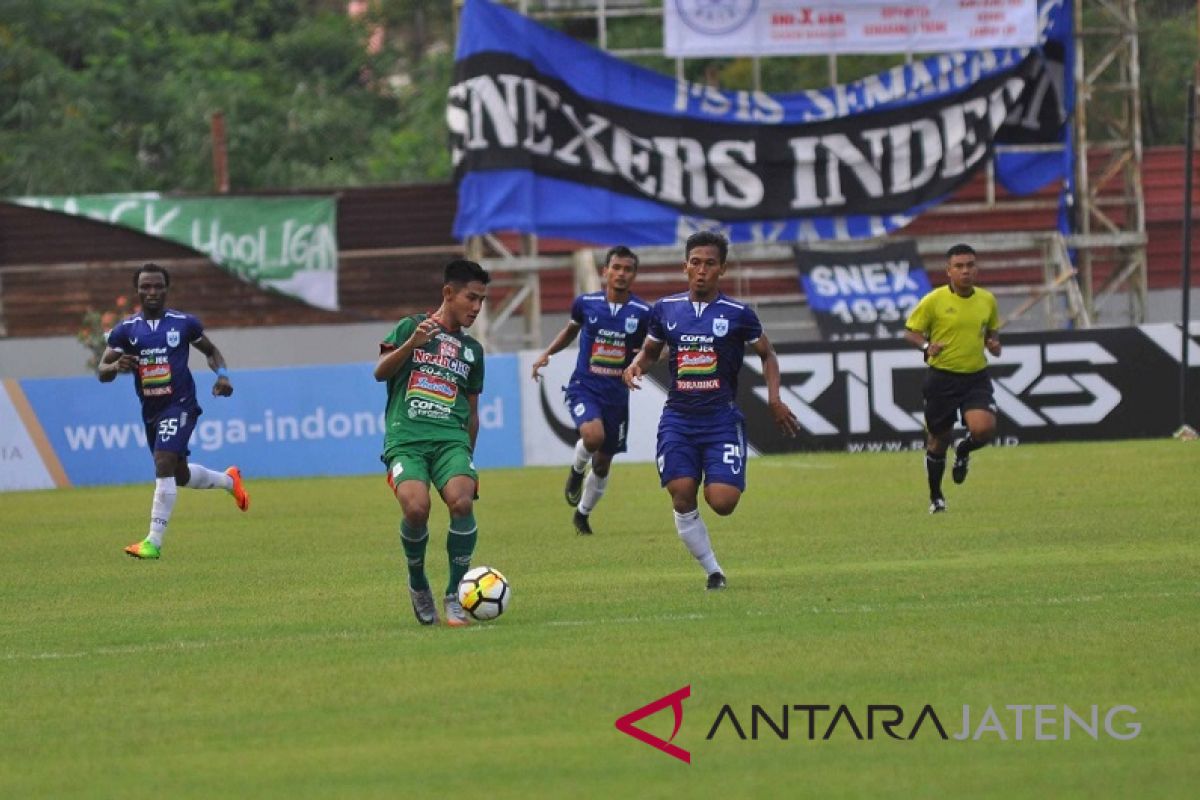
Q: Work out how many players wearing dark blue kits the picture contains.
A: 3